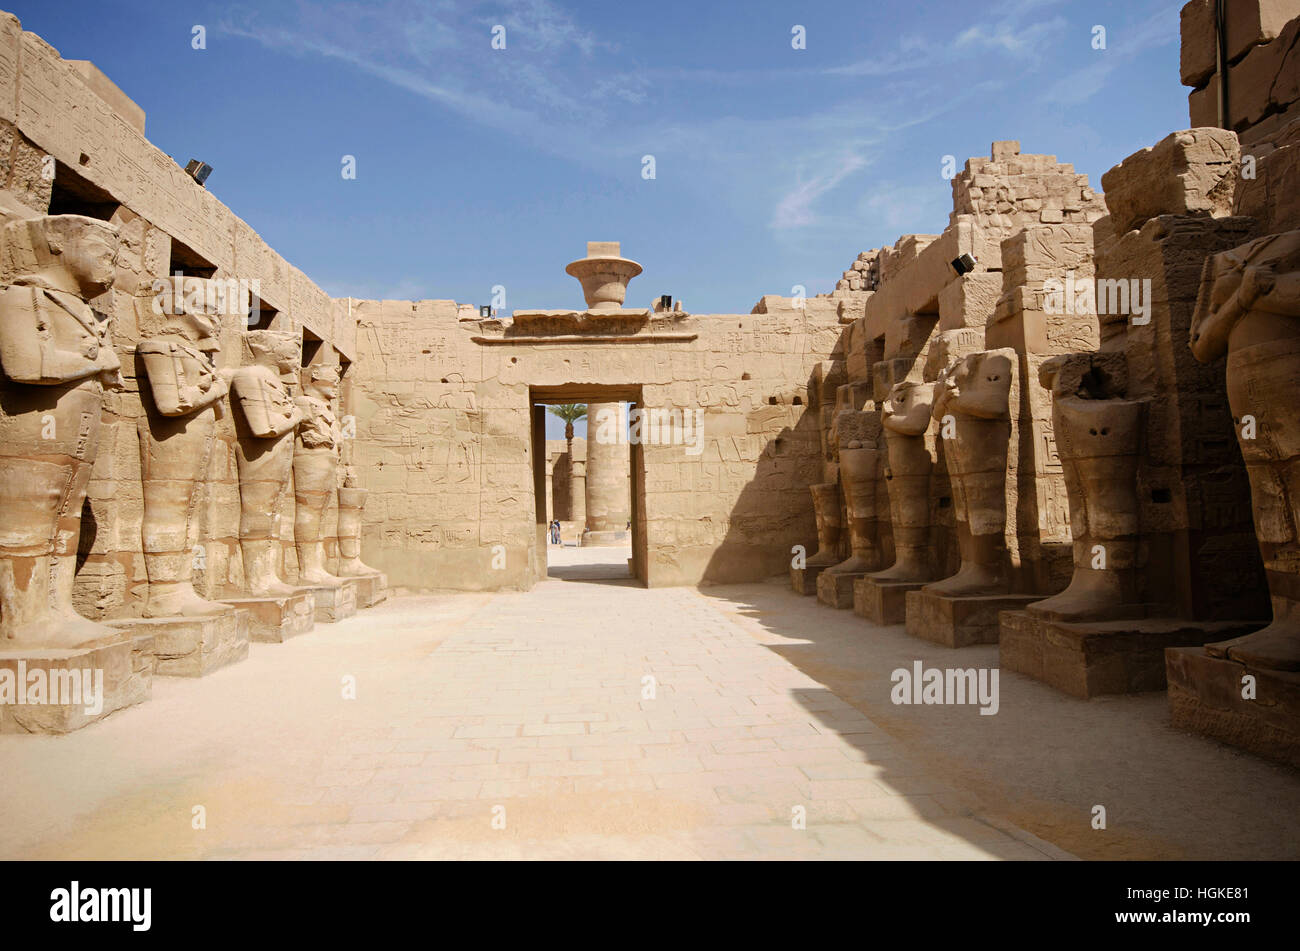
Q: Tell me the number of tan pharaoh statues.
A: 11